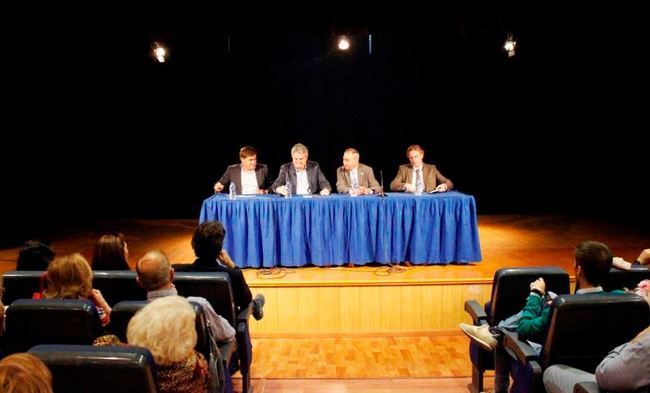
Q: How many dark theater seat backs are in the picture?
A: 9